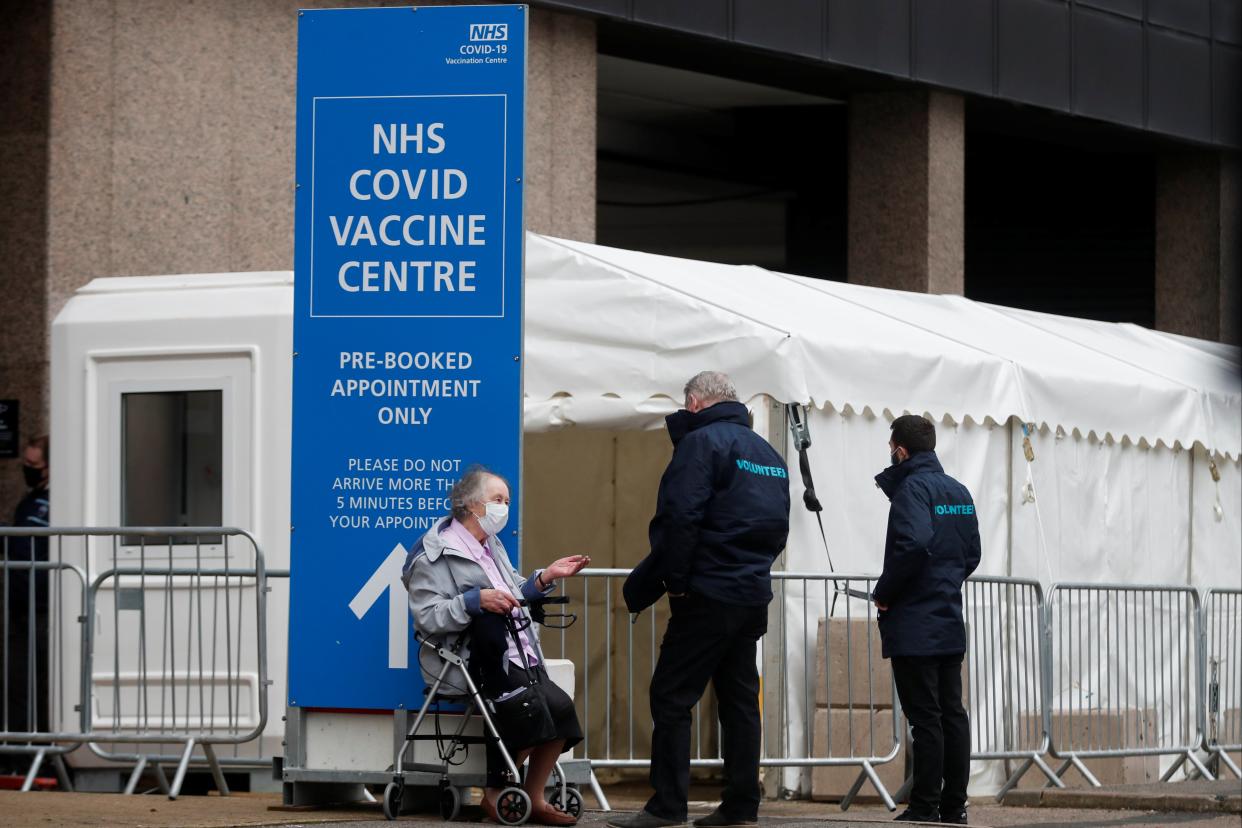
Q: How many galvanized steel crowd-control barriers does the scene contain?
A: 7